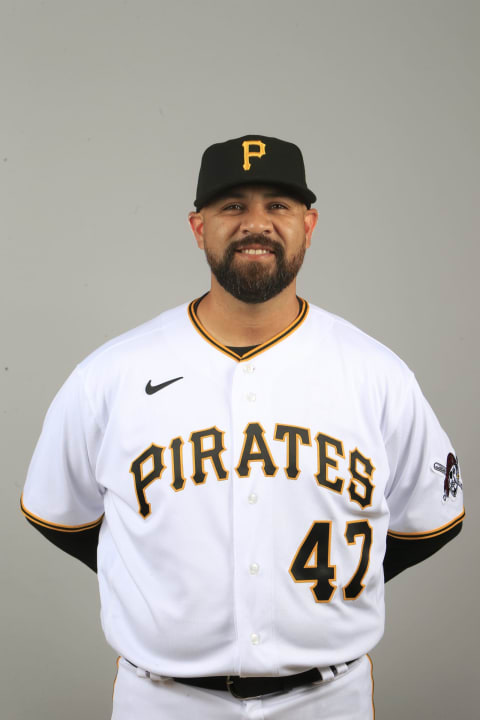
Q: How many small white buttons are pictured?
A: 5